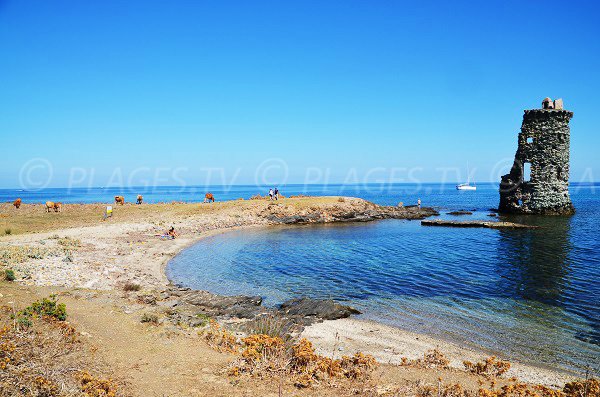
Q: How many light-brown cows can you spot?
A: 5